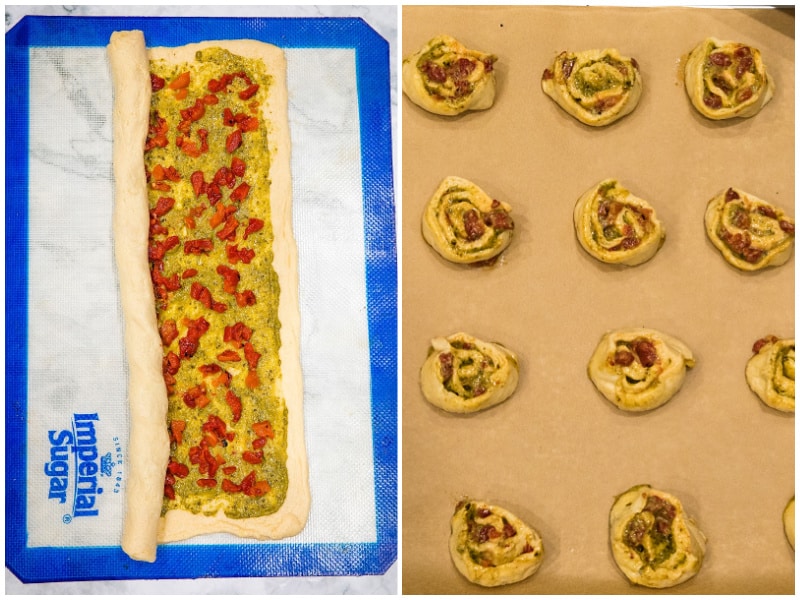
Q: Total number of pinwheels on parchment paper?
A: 12